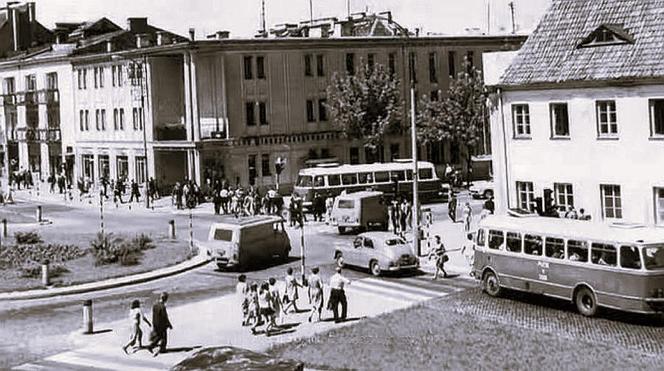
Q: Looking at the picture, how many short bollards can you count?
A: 5